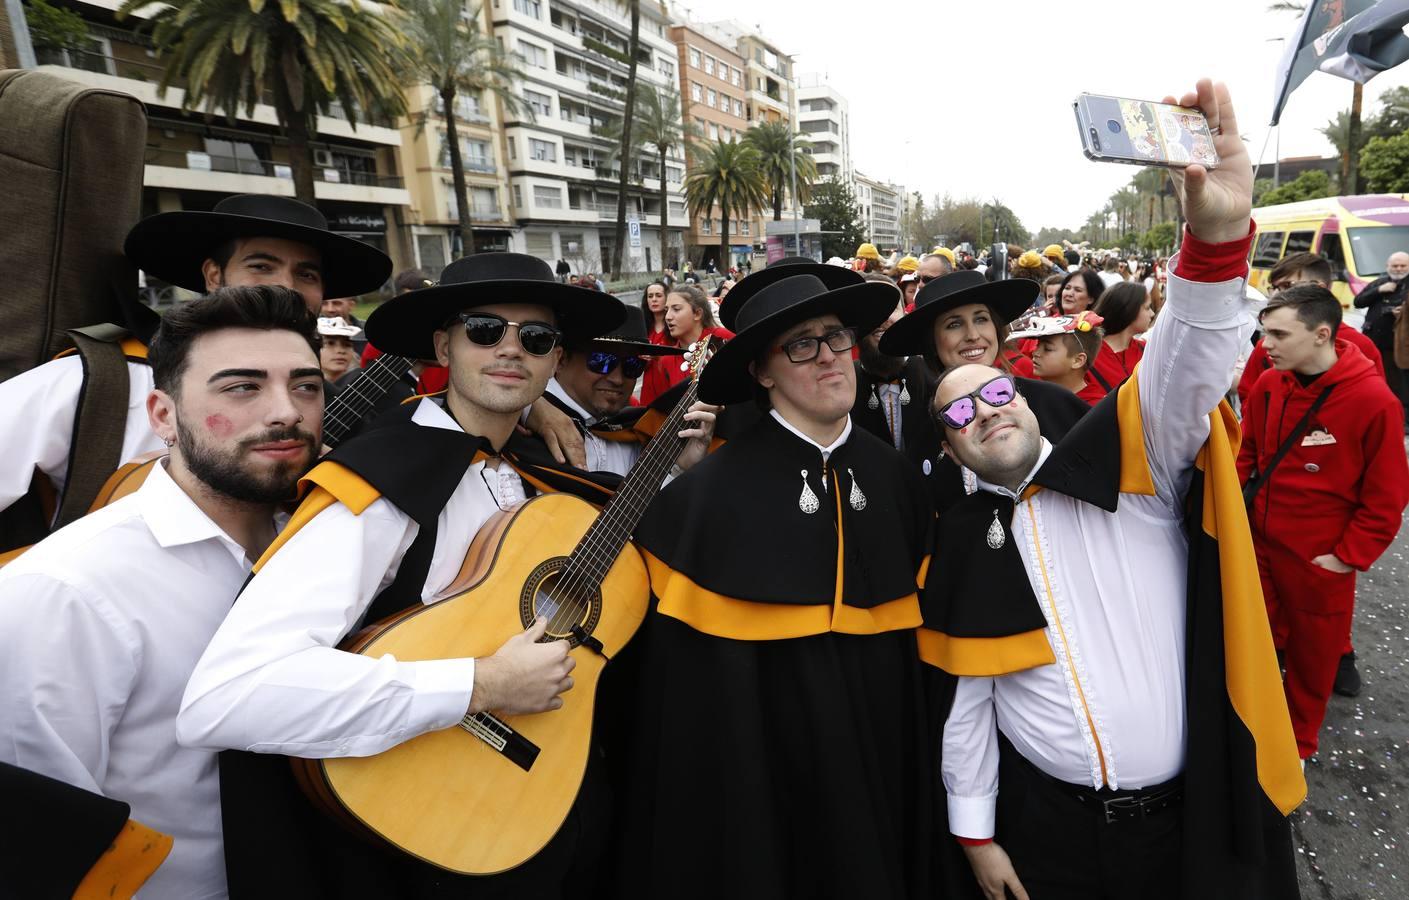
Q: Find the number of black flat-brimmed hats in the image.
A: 6